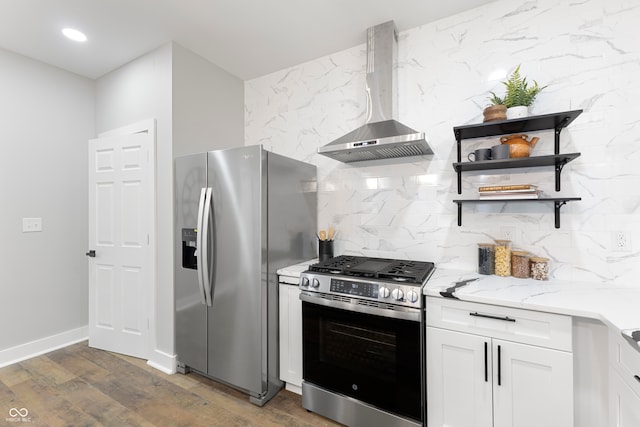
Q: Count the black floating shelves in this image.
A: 3